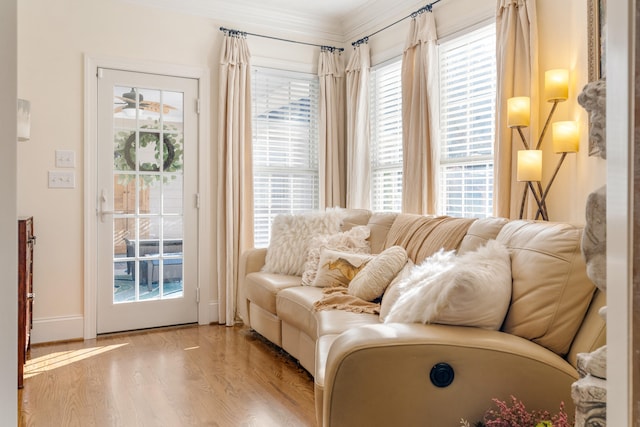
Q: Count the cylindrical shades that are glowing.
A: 4